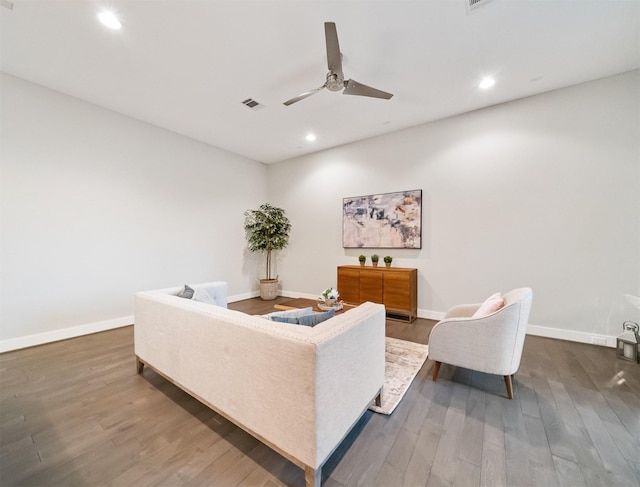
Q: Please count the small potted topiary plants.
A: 3